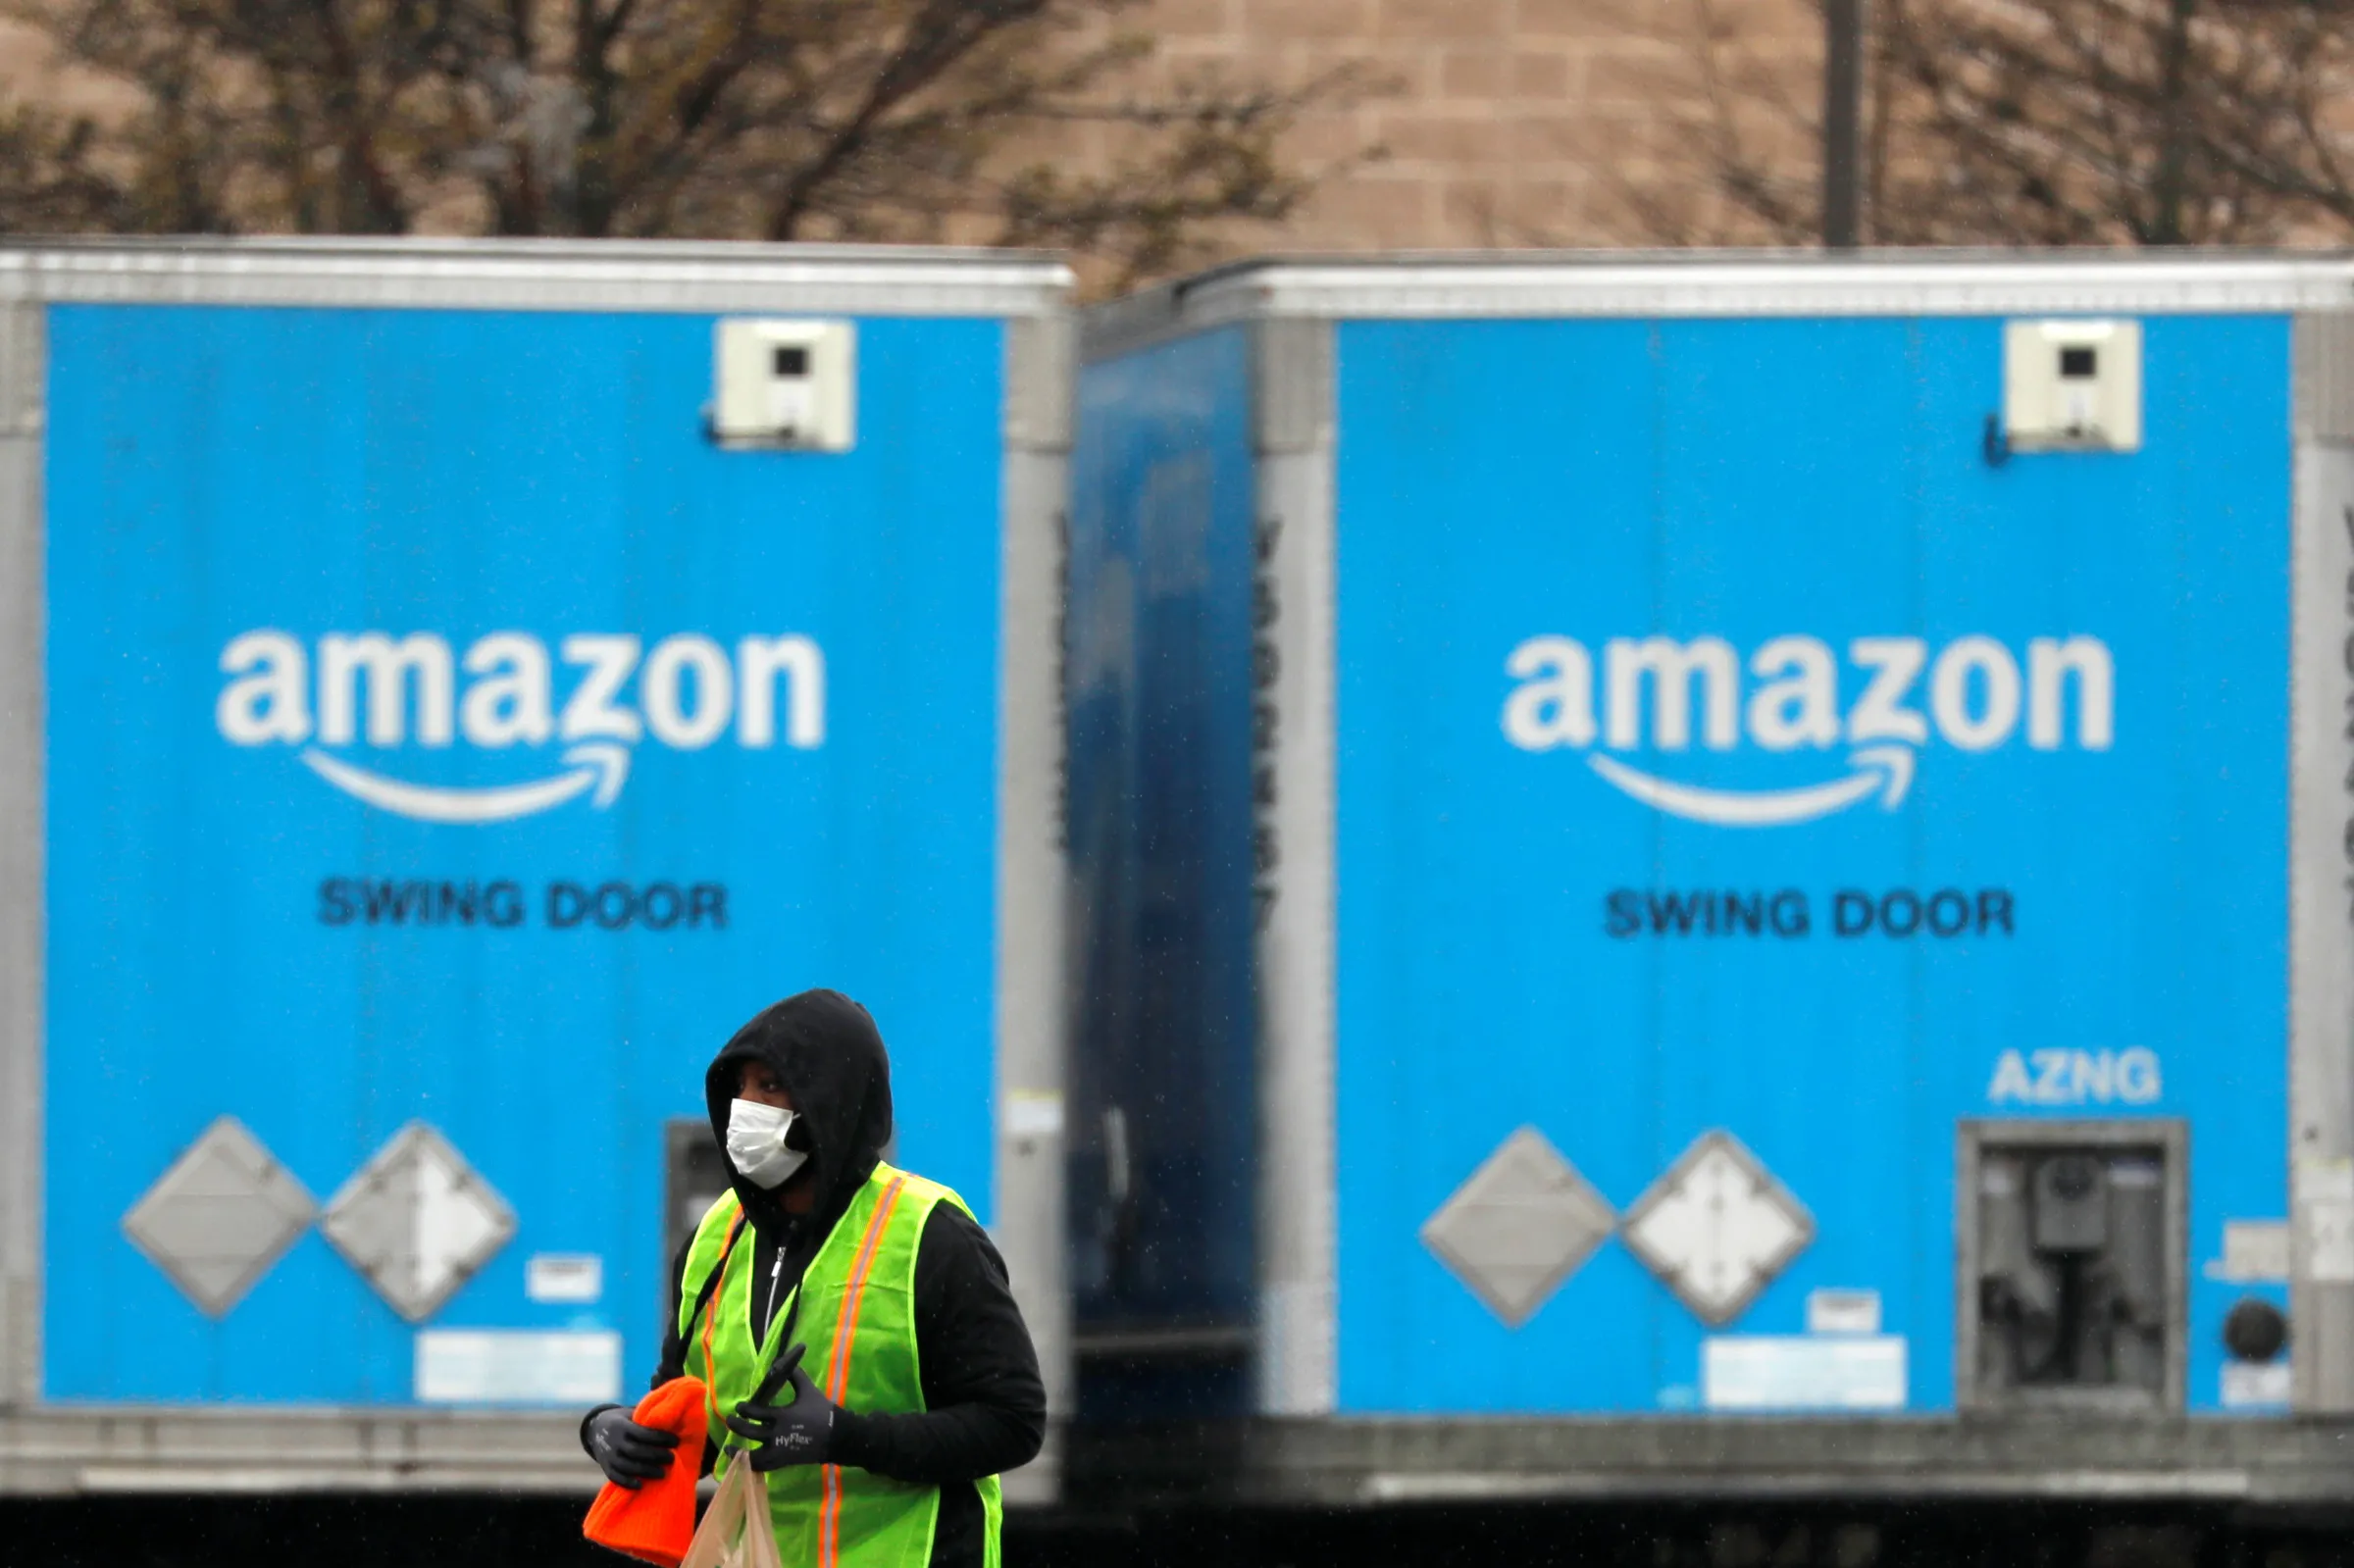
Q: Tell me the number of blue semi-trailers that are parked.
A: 2